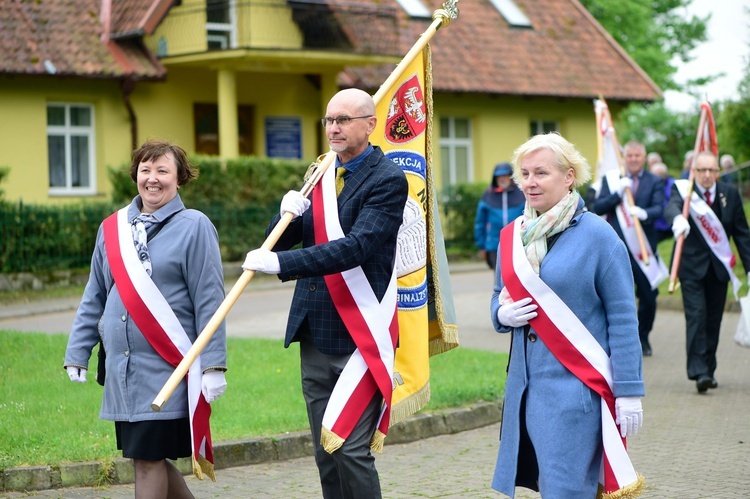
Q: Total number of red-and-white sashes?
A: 3